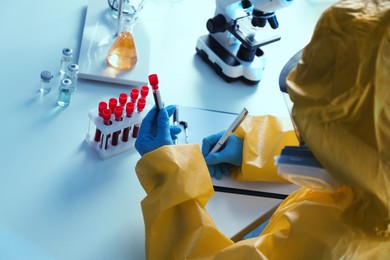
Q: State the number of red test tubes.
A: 10